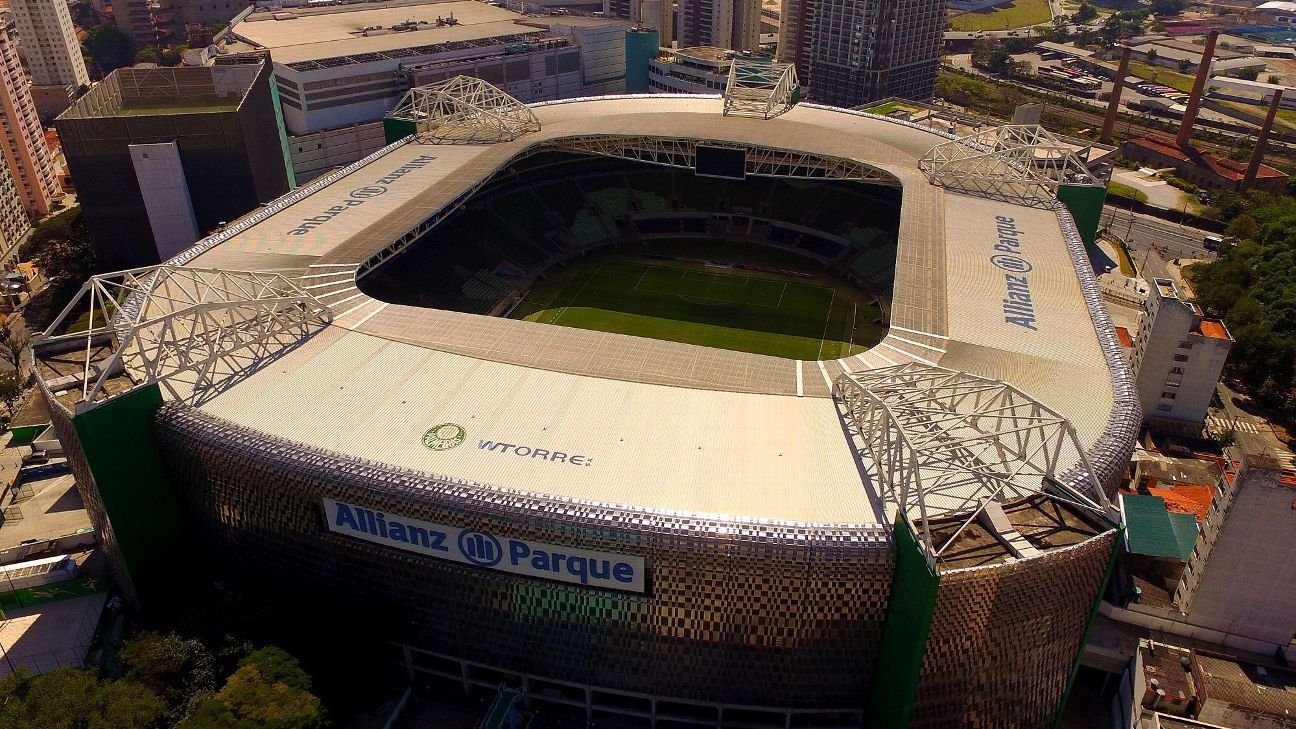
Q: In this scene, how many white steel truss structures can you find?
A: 5